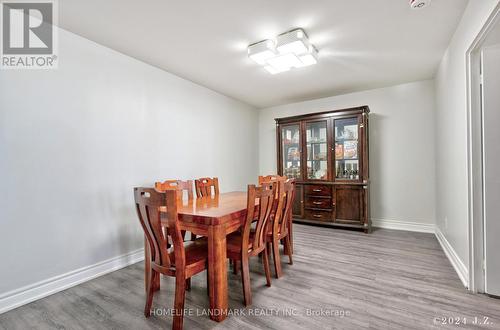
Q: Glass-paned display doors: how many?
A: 3